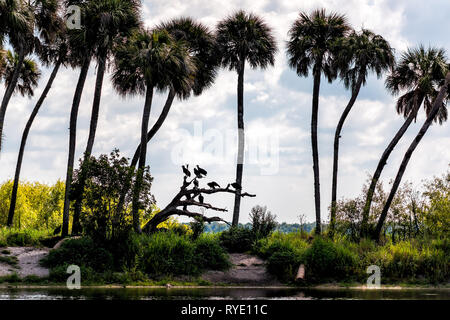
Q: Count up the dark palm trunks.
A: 11